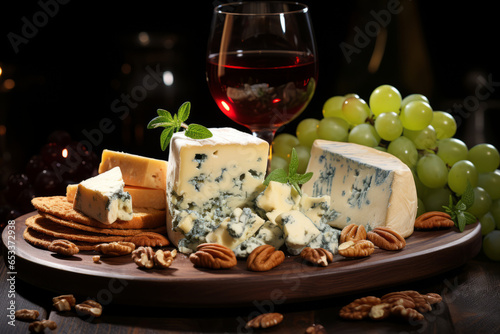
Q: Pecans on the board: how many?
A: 12